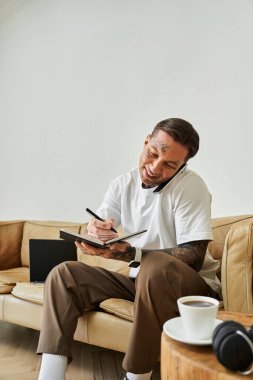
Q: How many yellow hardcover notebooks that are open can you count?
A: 0